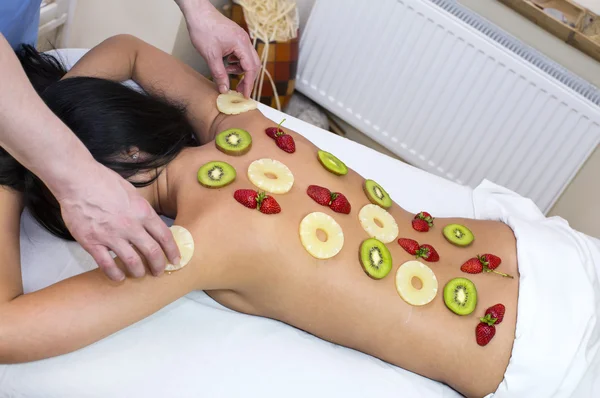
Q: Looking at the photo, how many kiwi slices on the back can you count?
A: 7